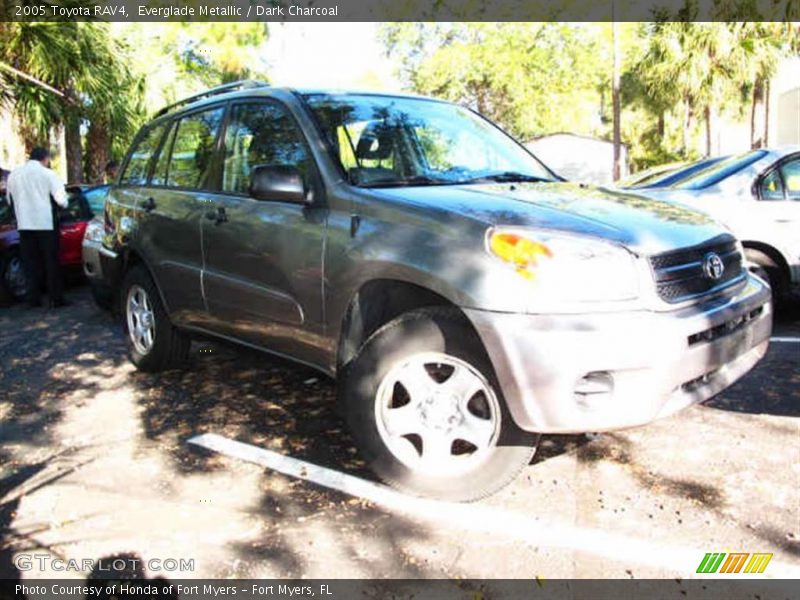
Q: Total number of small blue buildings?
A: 0